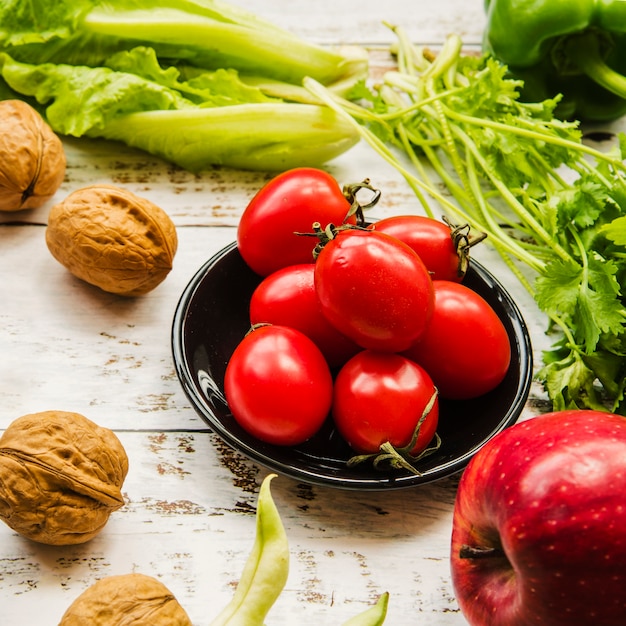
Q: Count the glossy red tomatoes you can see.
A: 7